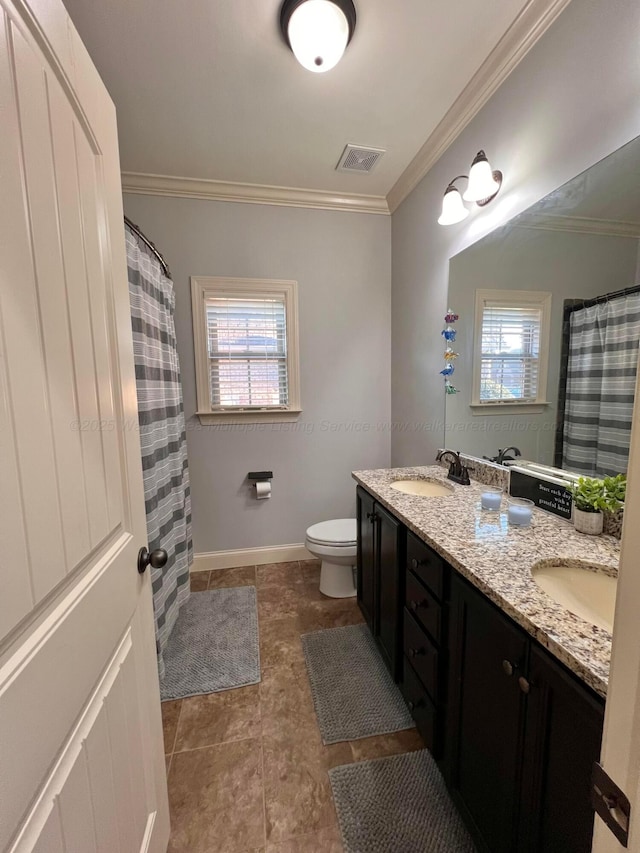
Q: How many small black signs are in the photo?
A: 1